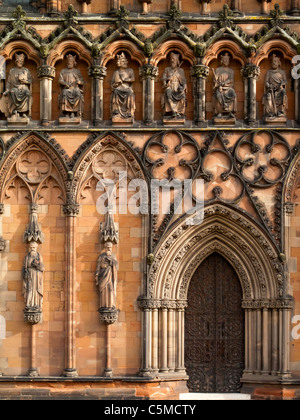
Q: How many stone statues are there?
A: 8